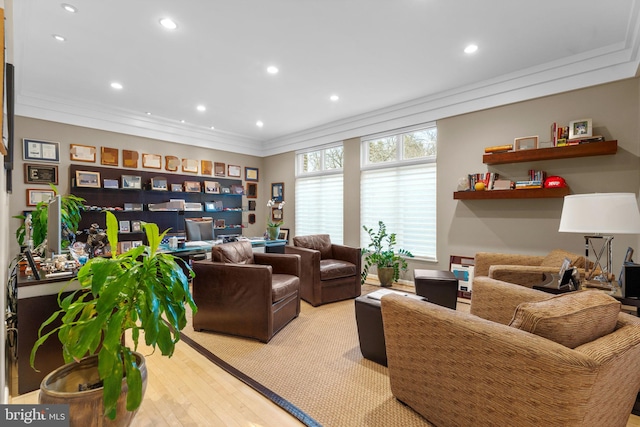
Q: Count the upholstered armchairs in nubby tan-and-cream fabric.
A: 2